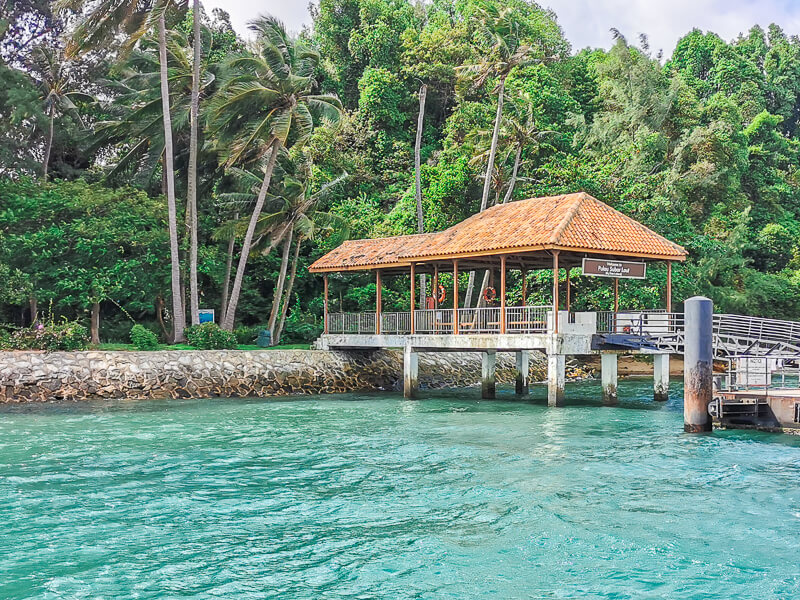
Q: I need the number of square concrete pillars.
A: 6